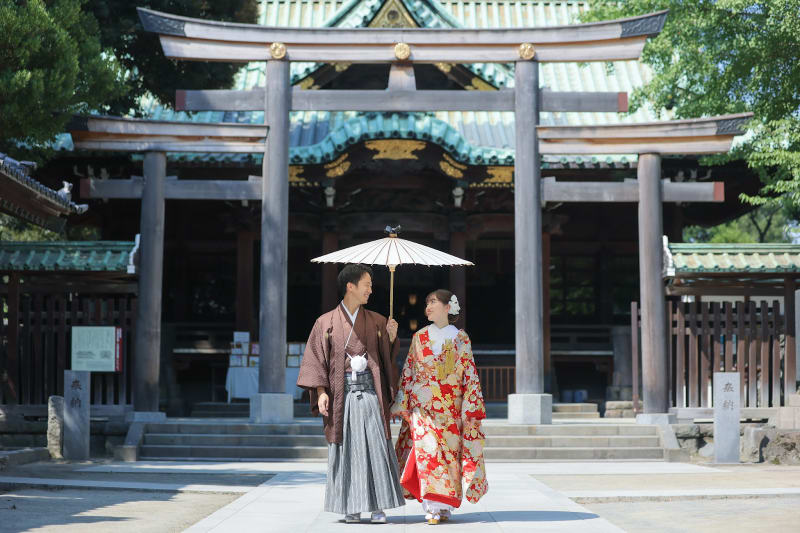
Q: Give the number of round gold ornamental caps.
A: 3